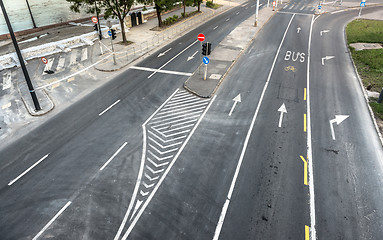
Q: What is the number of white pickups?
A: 0